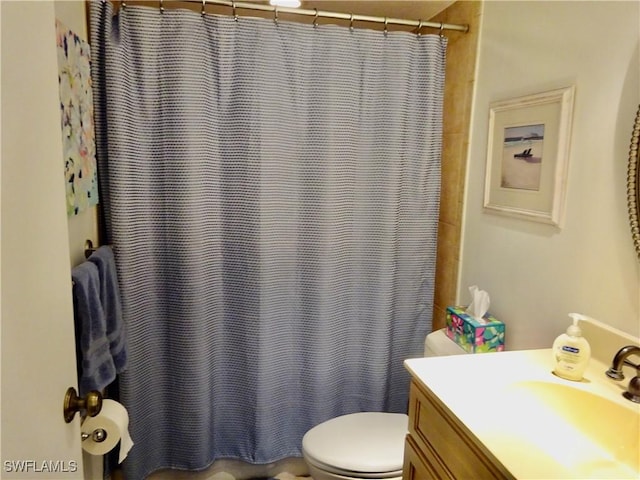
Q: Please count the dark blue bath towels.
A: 2